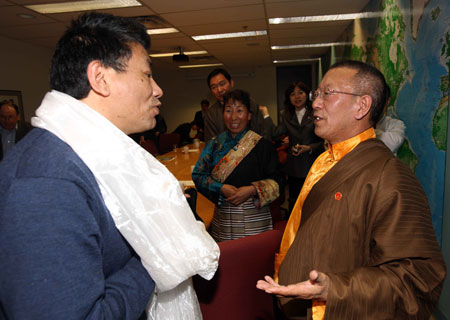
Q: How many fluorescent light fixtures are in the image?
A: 8